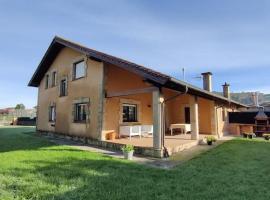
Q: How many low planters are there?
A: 2